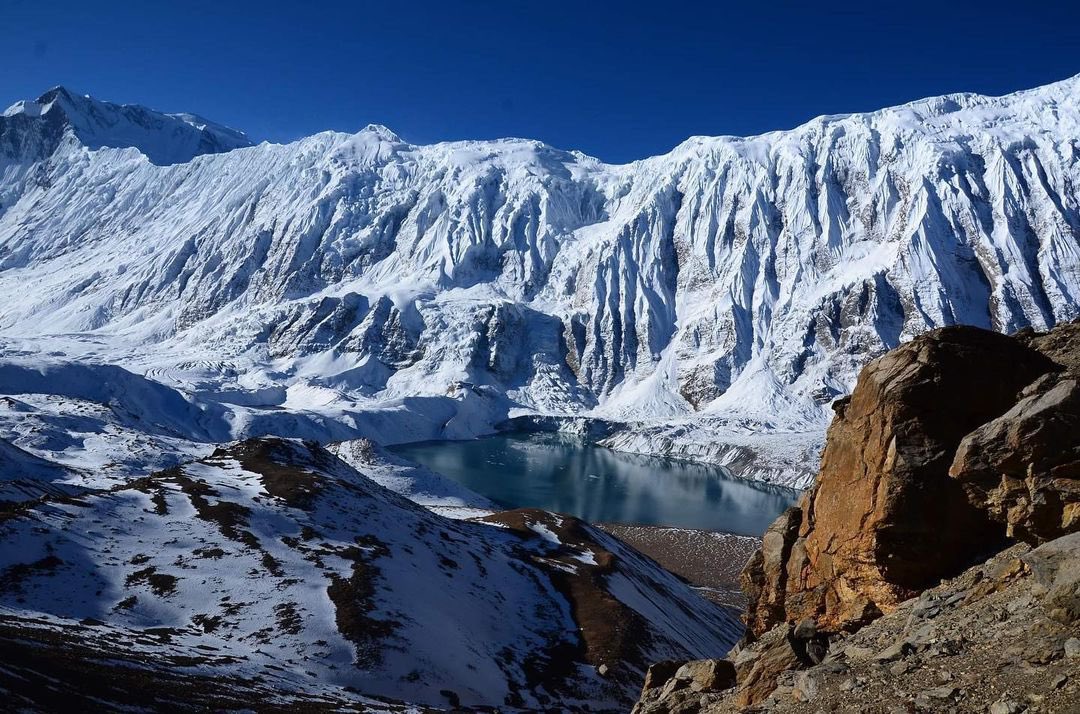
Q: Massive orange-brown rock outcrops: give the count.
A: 1